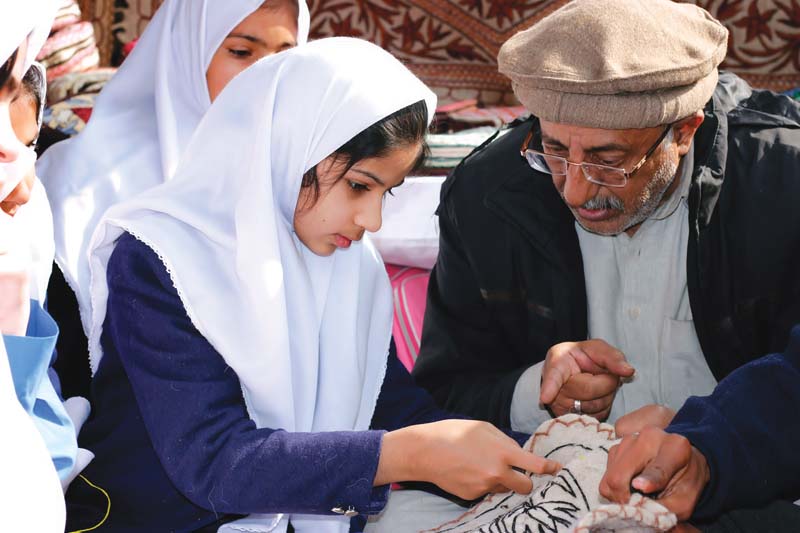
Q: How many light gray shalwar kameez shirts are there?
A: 1